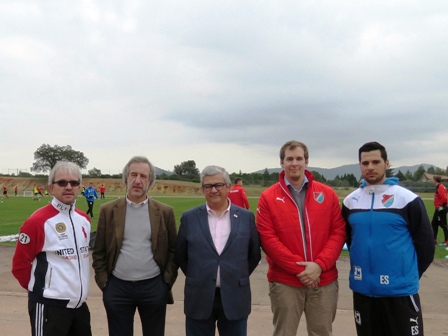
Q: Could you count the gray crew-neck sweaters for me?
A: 1